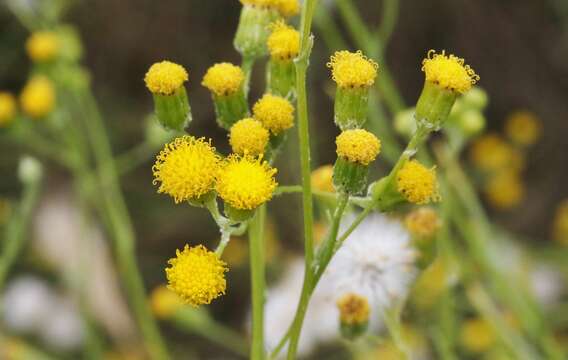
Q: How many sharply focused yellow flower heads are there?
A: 12